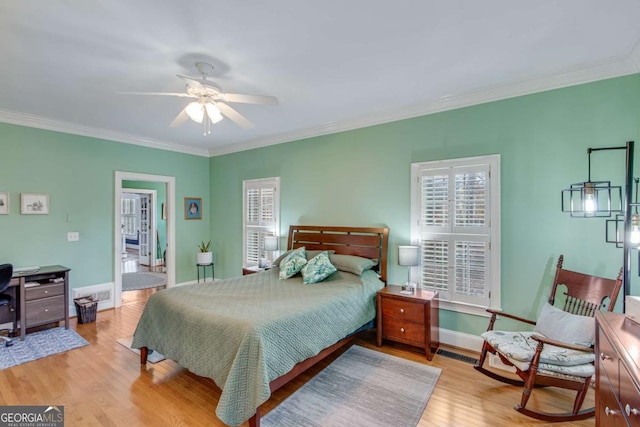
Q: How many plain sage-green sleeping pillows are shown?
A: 2